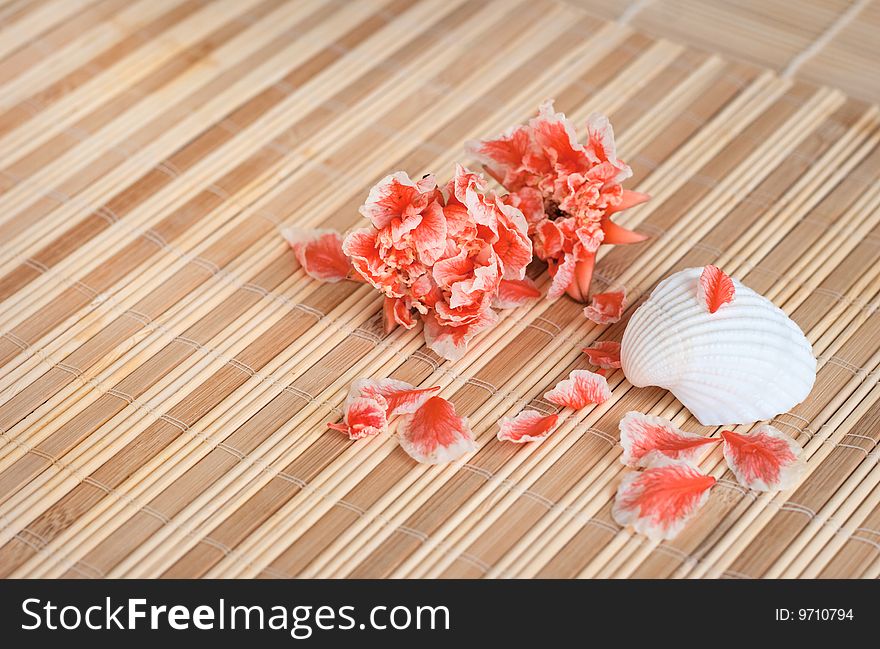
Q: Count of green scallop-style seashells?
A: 0